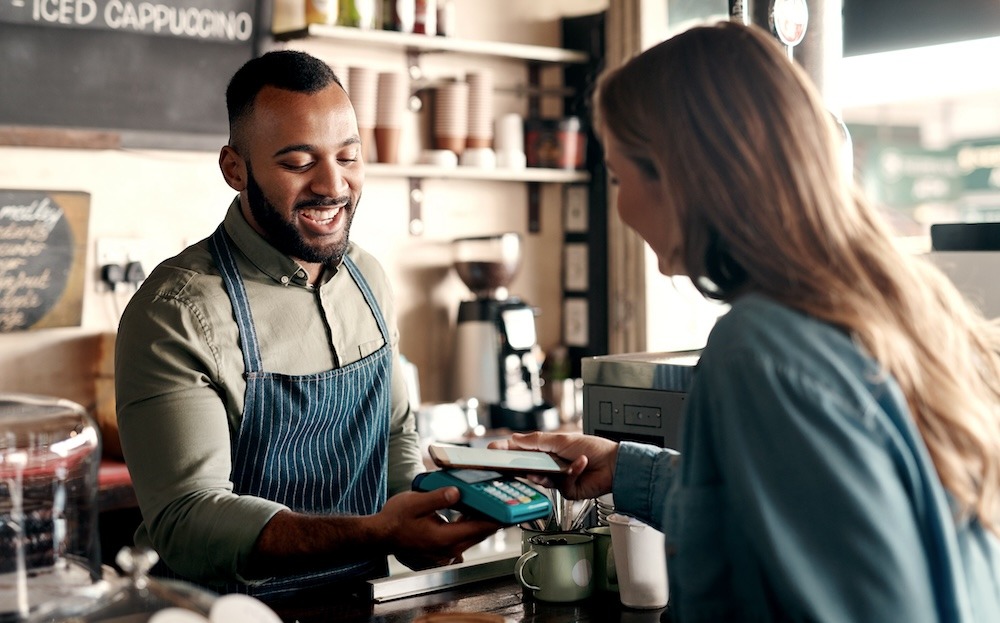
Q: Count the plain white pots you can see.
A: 1